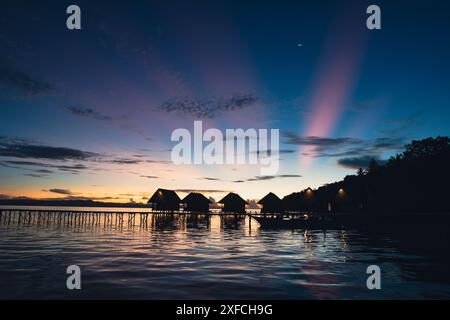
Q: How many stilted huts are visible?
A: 4